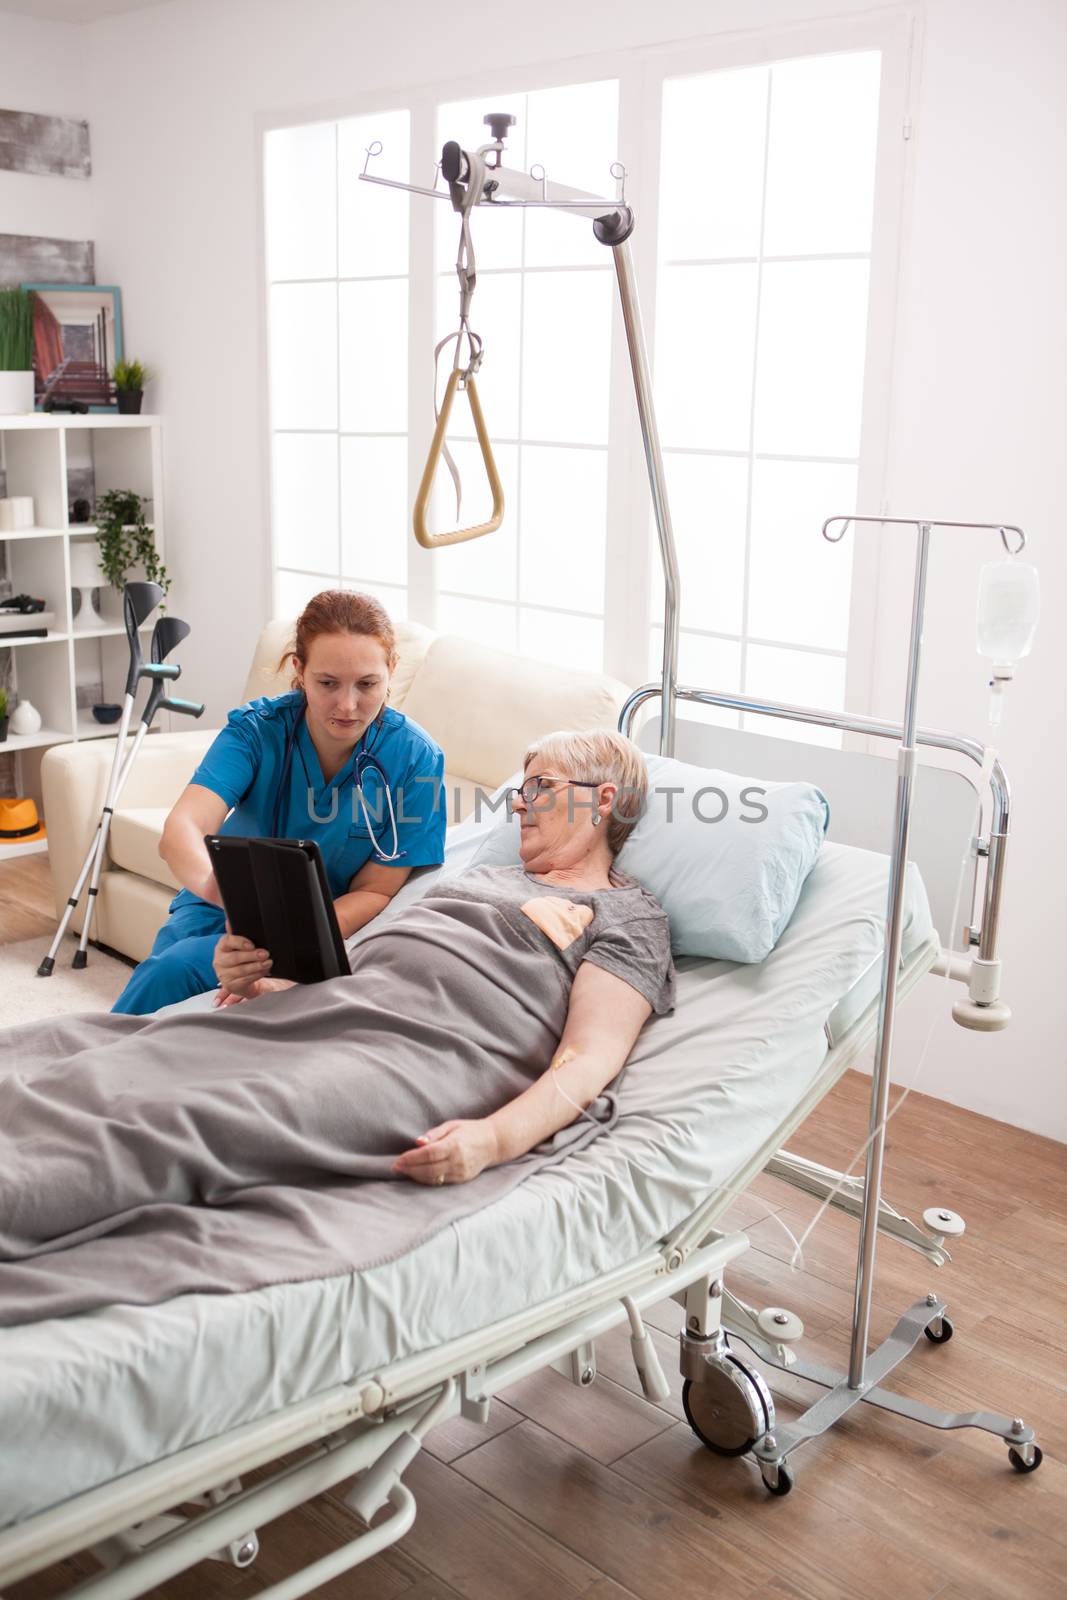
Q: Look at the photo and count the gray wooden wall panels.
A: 2